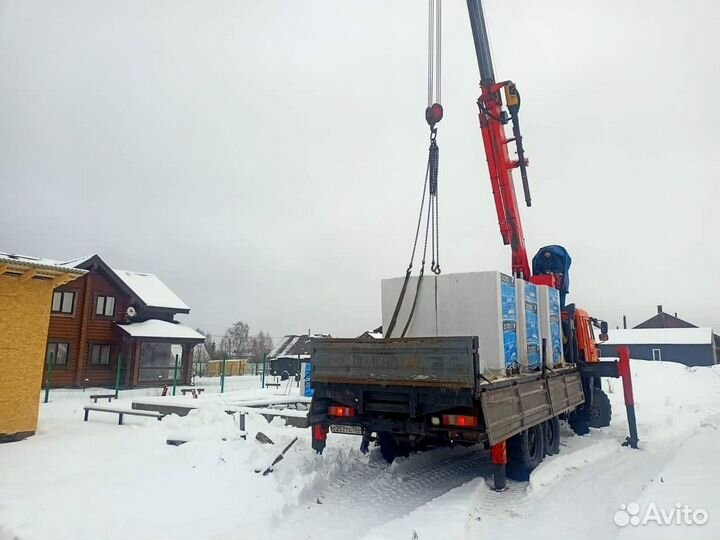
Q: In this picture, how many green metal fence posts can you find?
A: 6